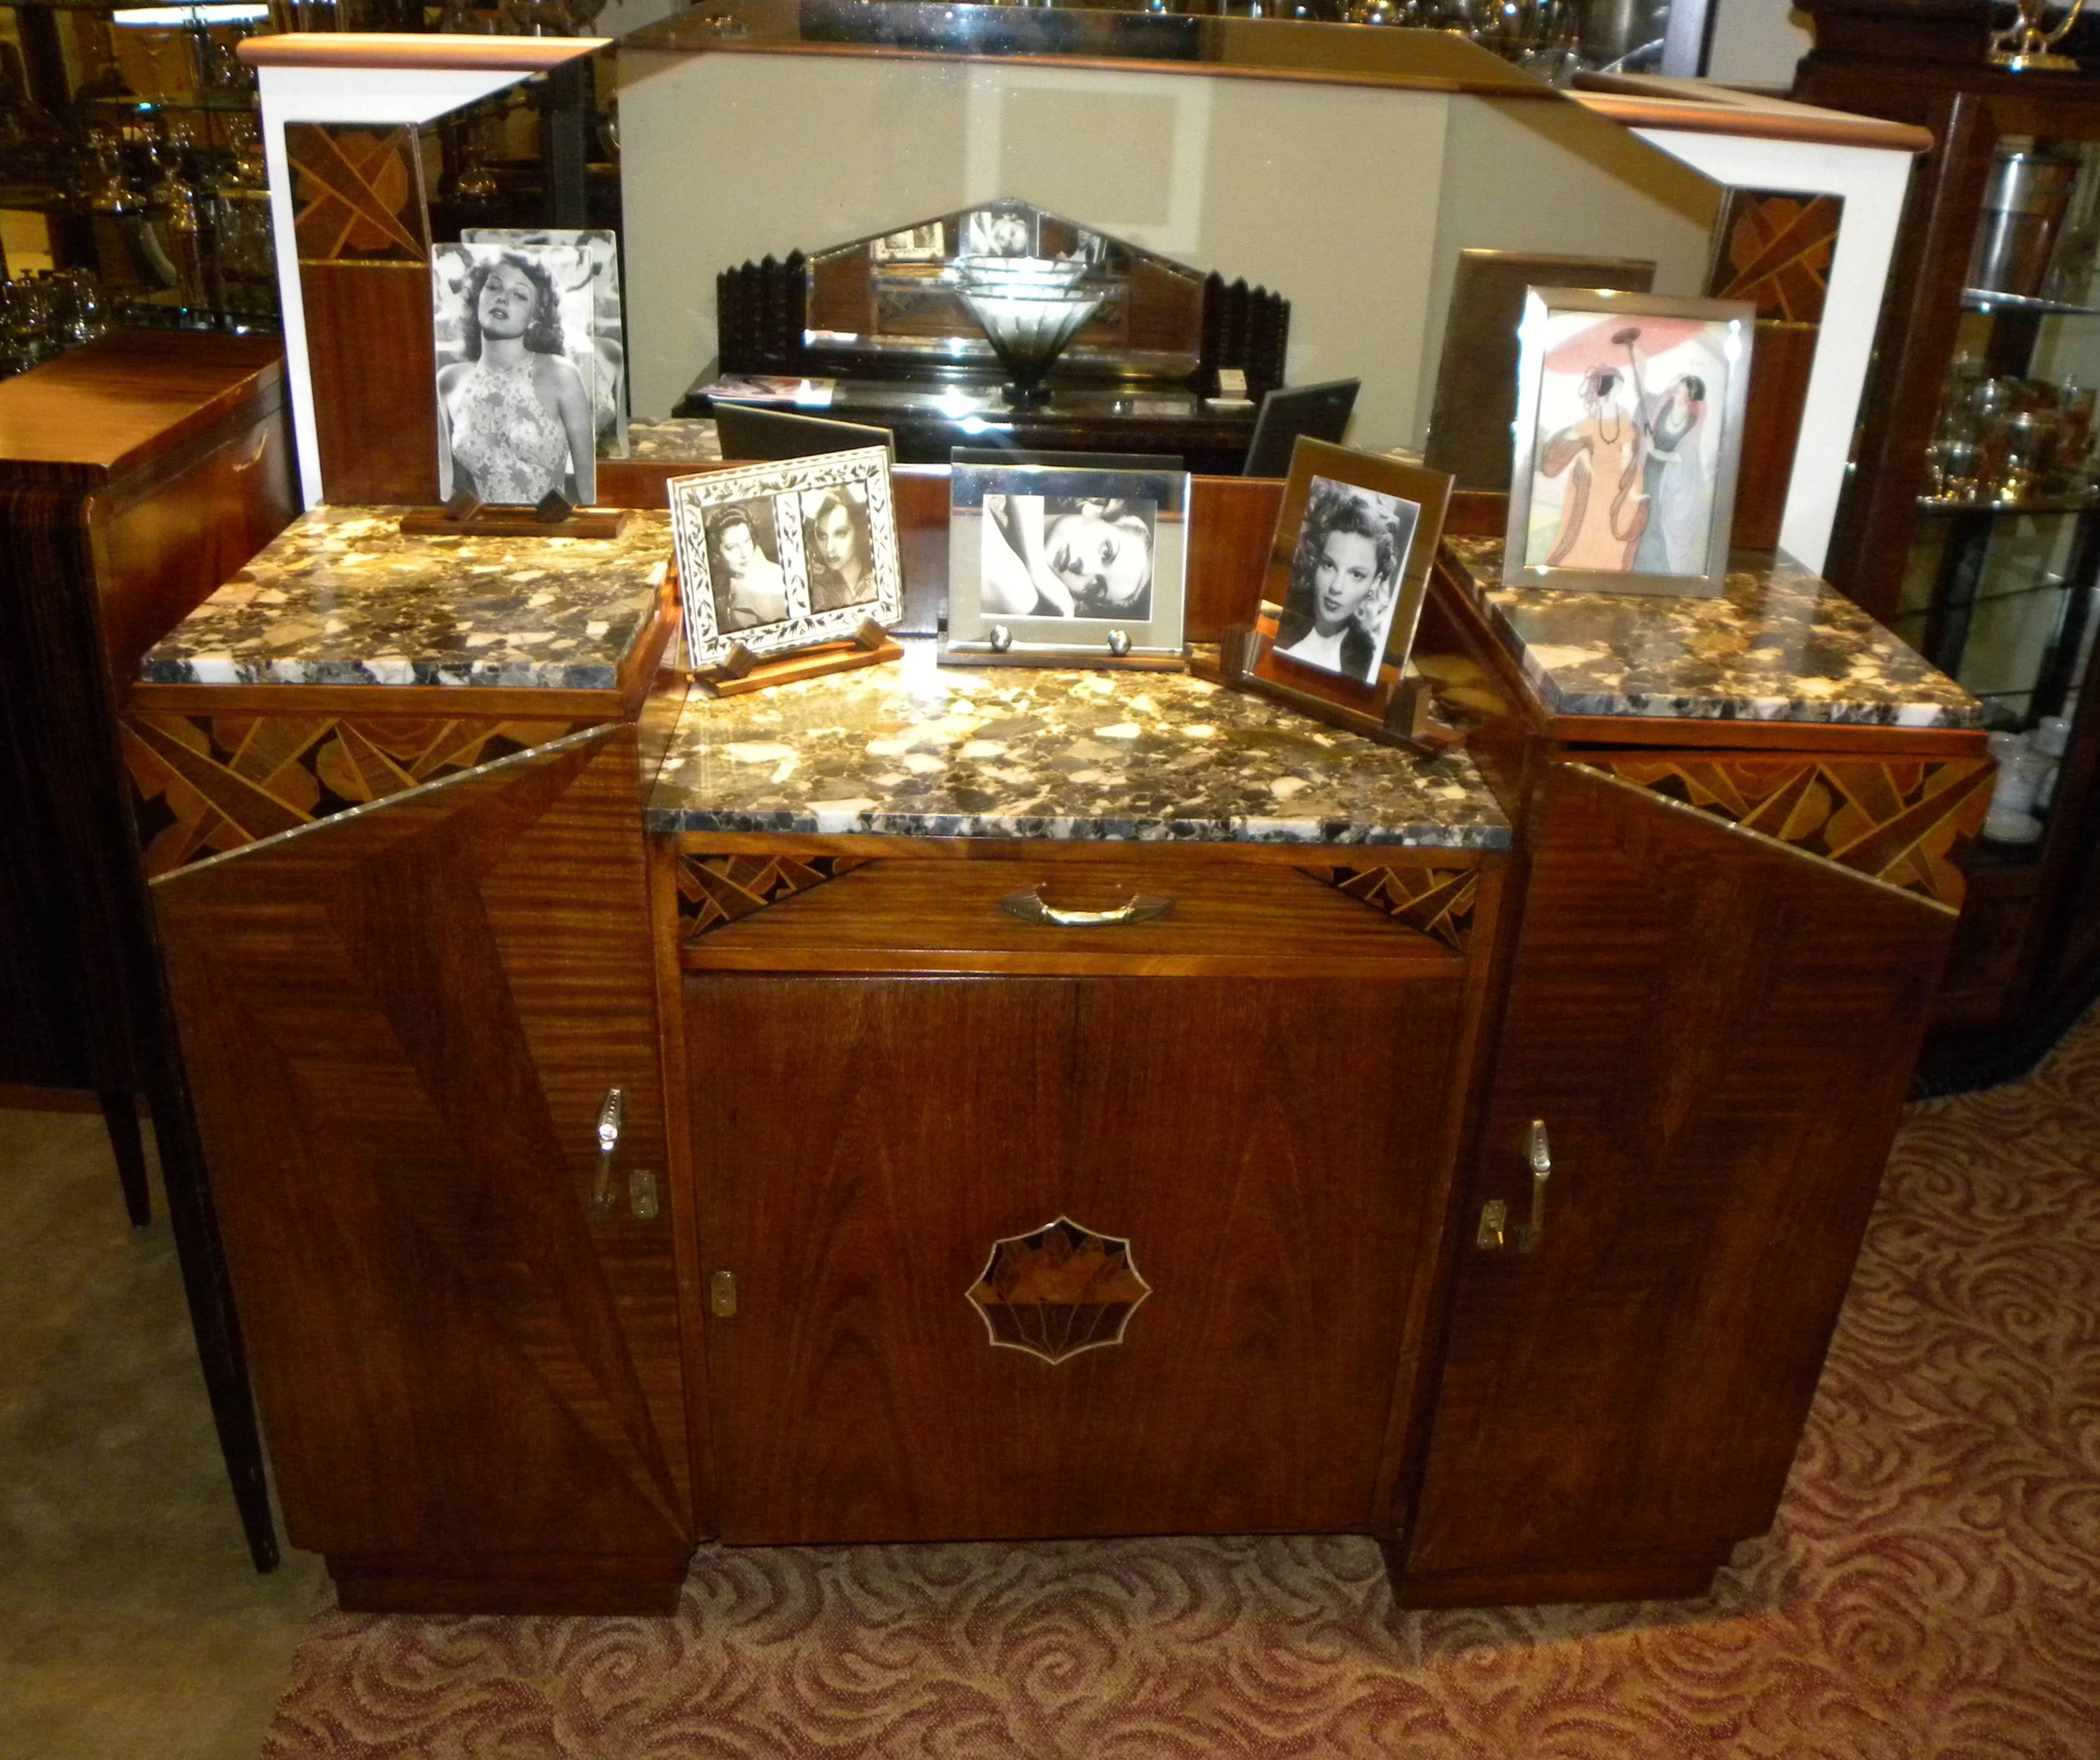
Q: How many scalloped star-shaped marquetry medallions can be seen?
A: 1